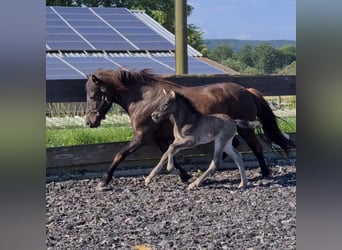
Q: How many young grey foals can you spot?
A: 1